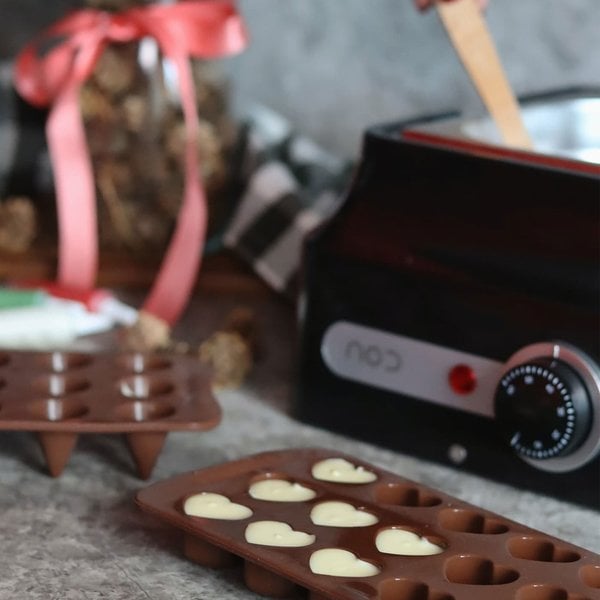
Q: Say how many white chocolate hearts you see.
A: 7